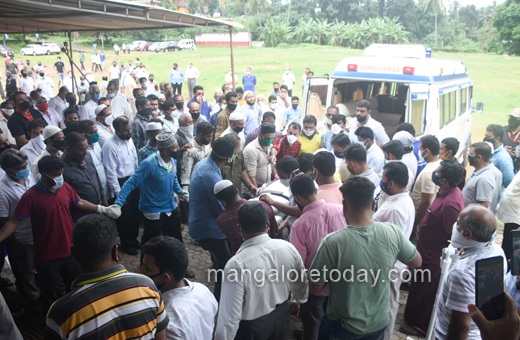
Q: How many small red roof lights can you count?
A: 2